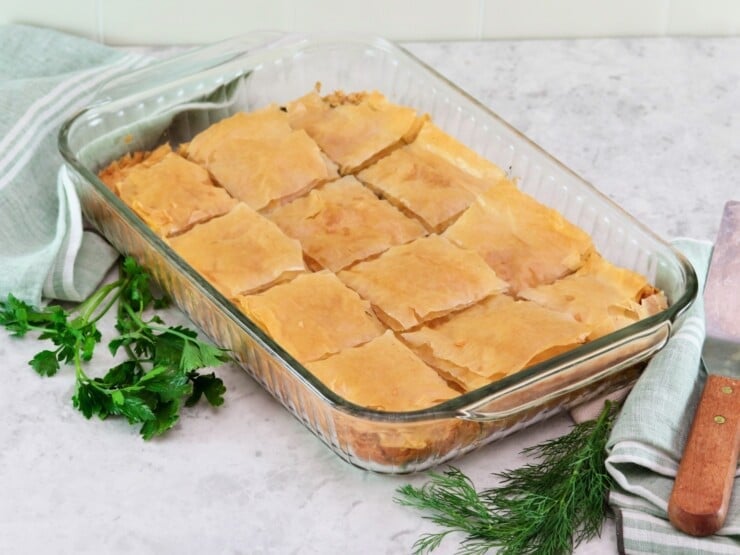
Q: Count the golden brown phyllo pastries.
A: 12